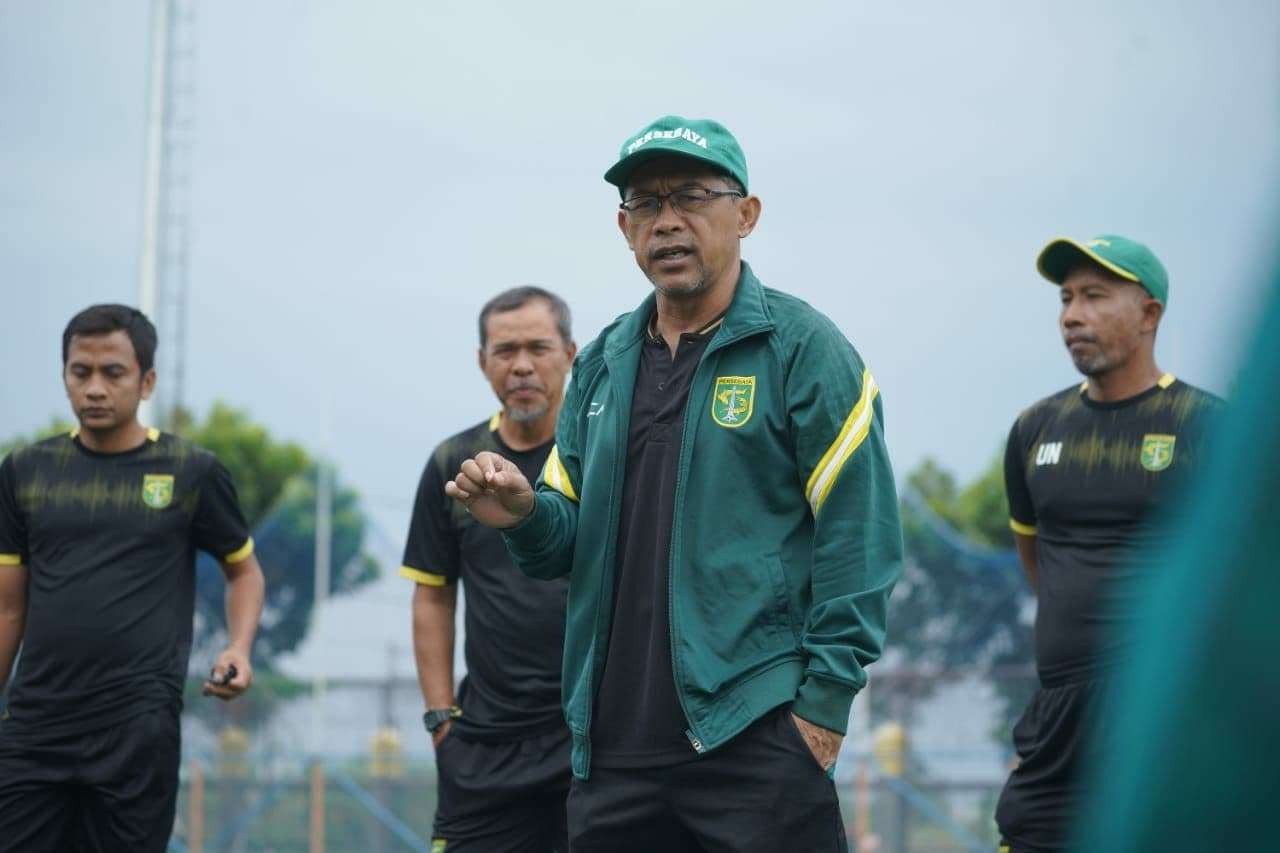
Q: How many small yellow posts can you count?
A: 3